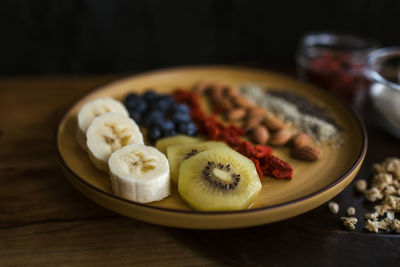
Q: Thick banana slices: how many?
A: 3